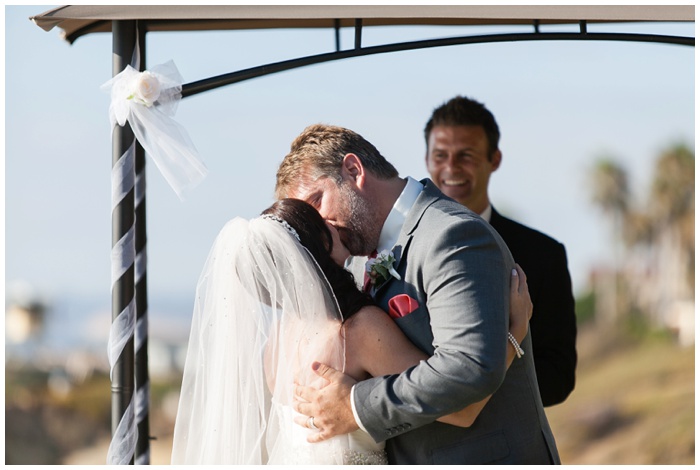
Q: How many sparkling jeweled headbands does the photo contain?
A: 1